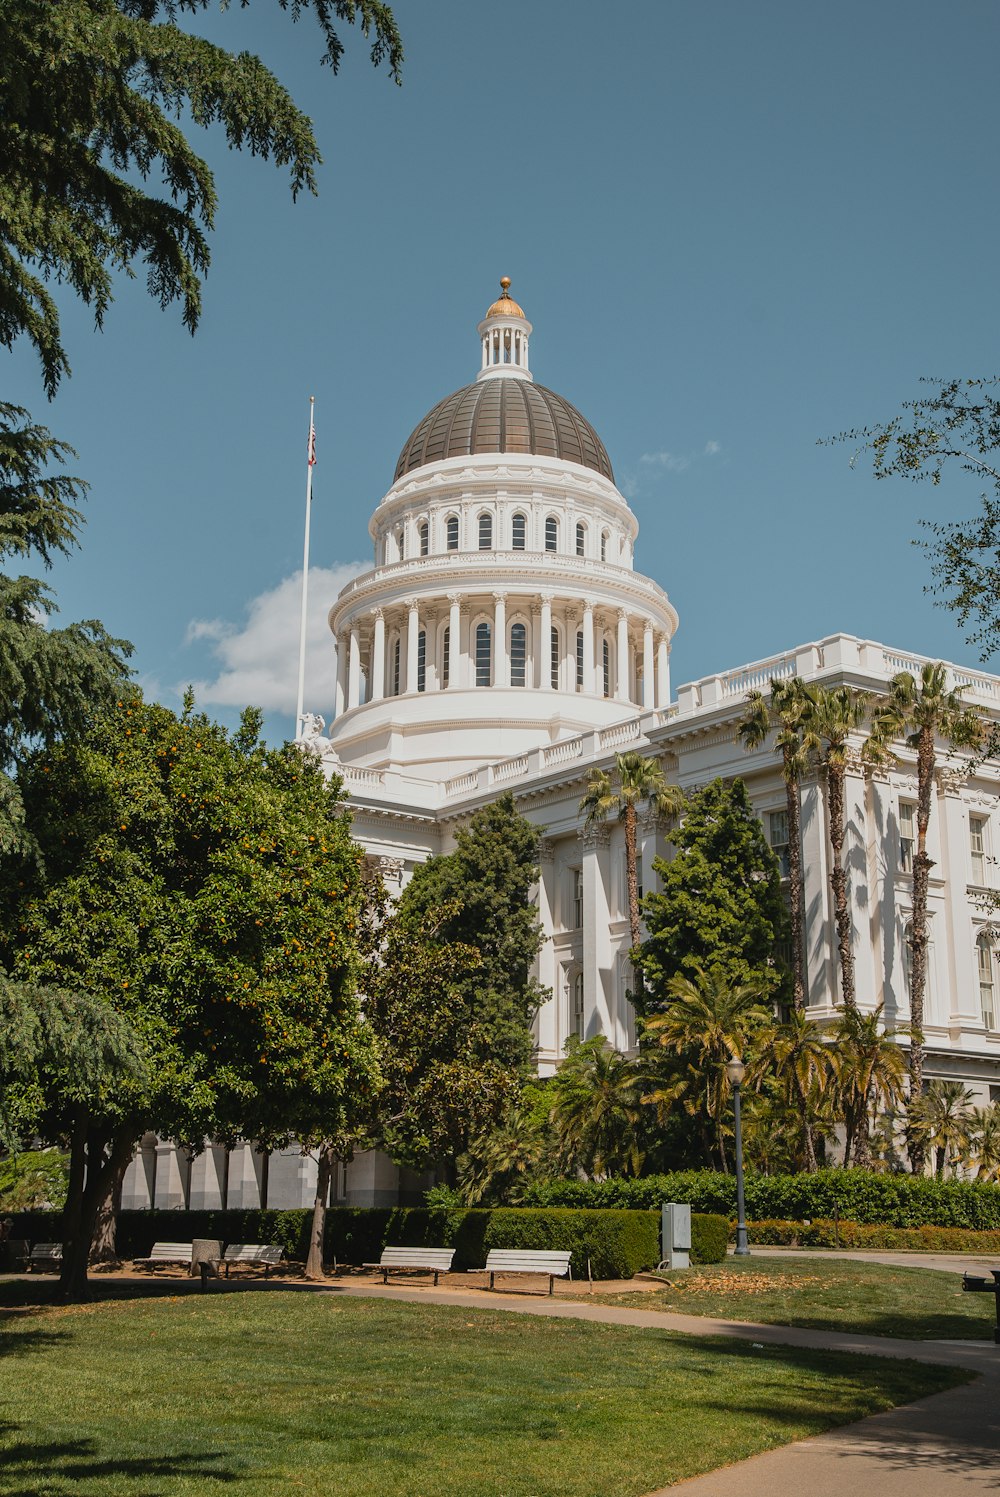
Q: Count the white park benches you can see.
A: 5